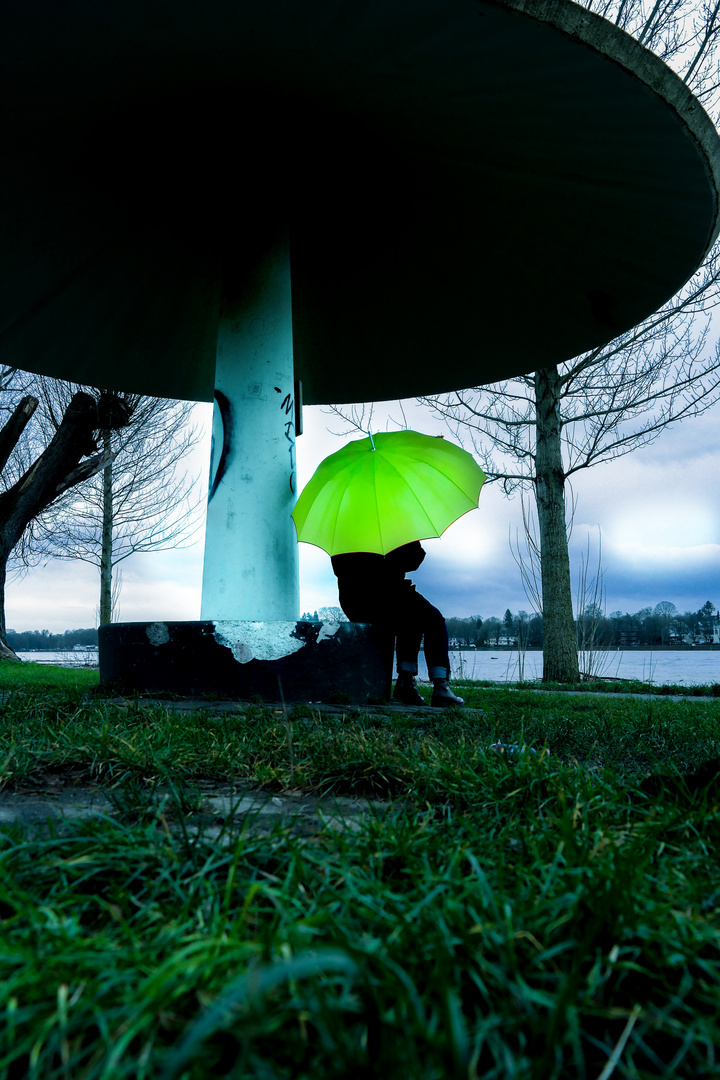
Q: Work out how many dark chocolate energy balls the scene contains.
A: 0